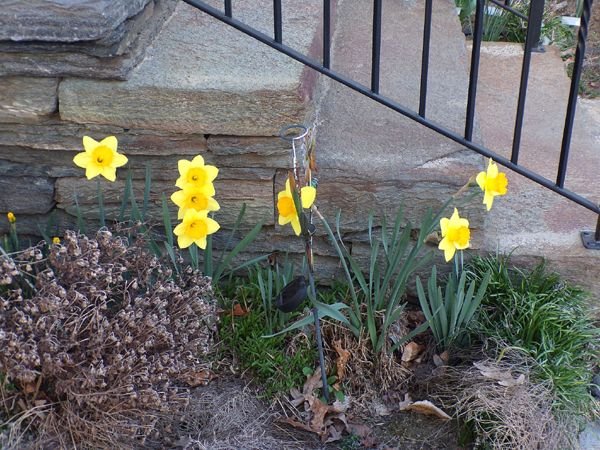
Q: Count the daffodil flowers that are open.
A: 7